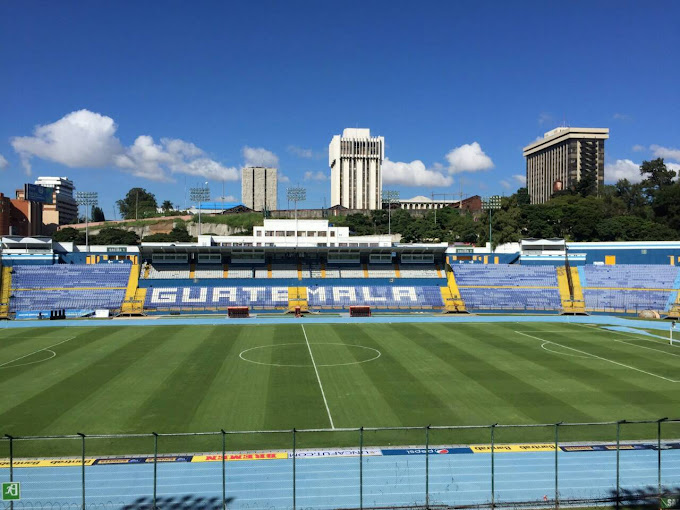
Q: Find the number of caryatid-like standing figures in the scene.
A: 0